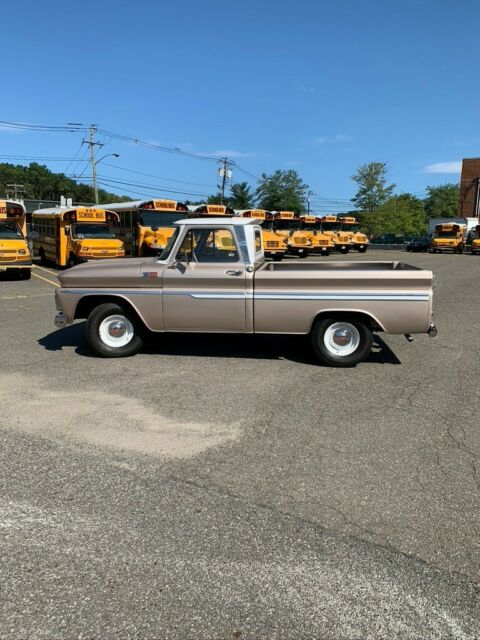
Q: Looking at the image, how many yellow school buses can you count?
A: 11